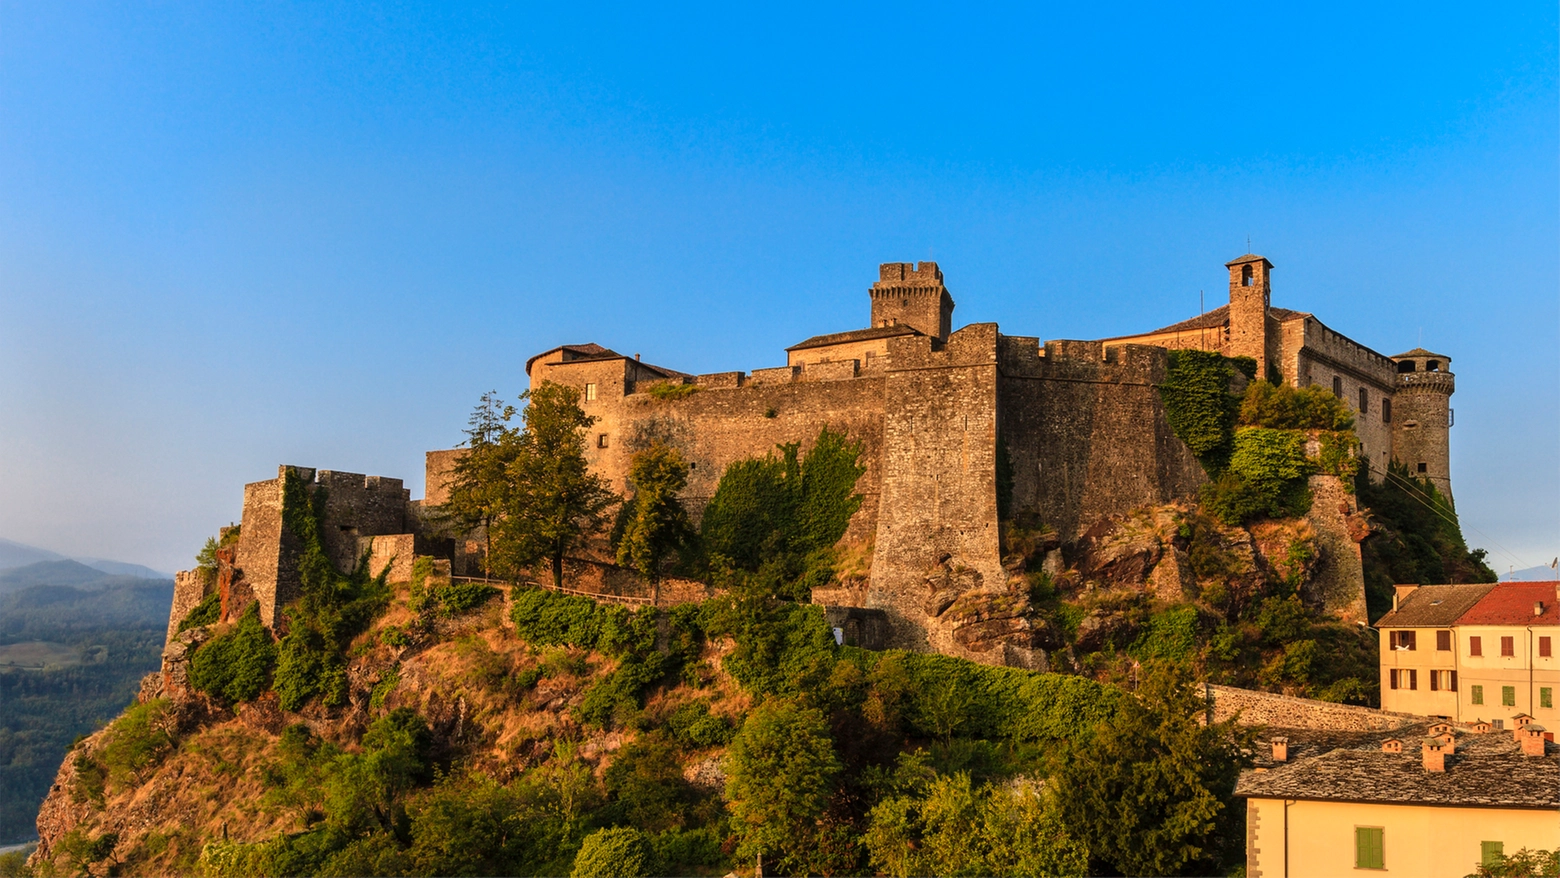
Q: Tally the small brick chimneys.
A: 8